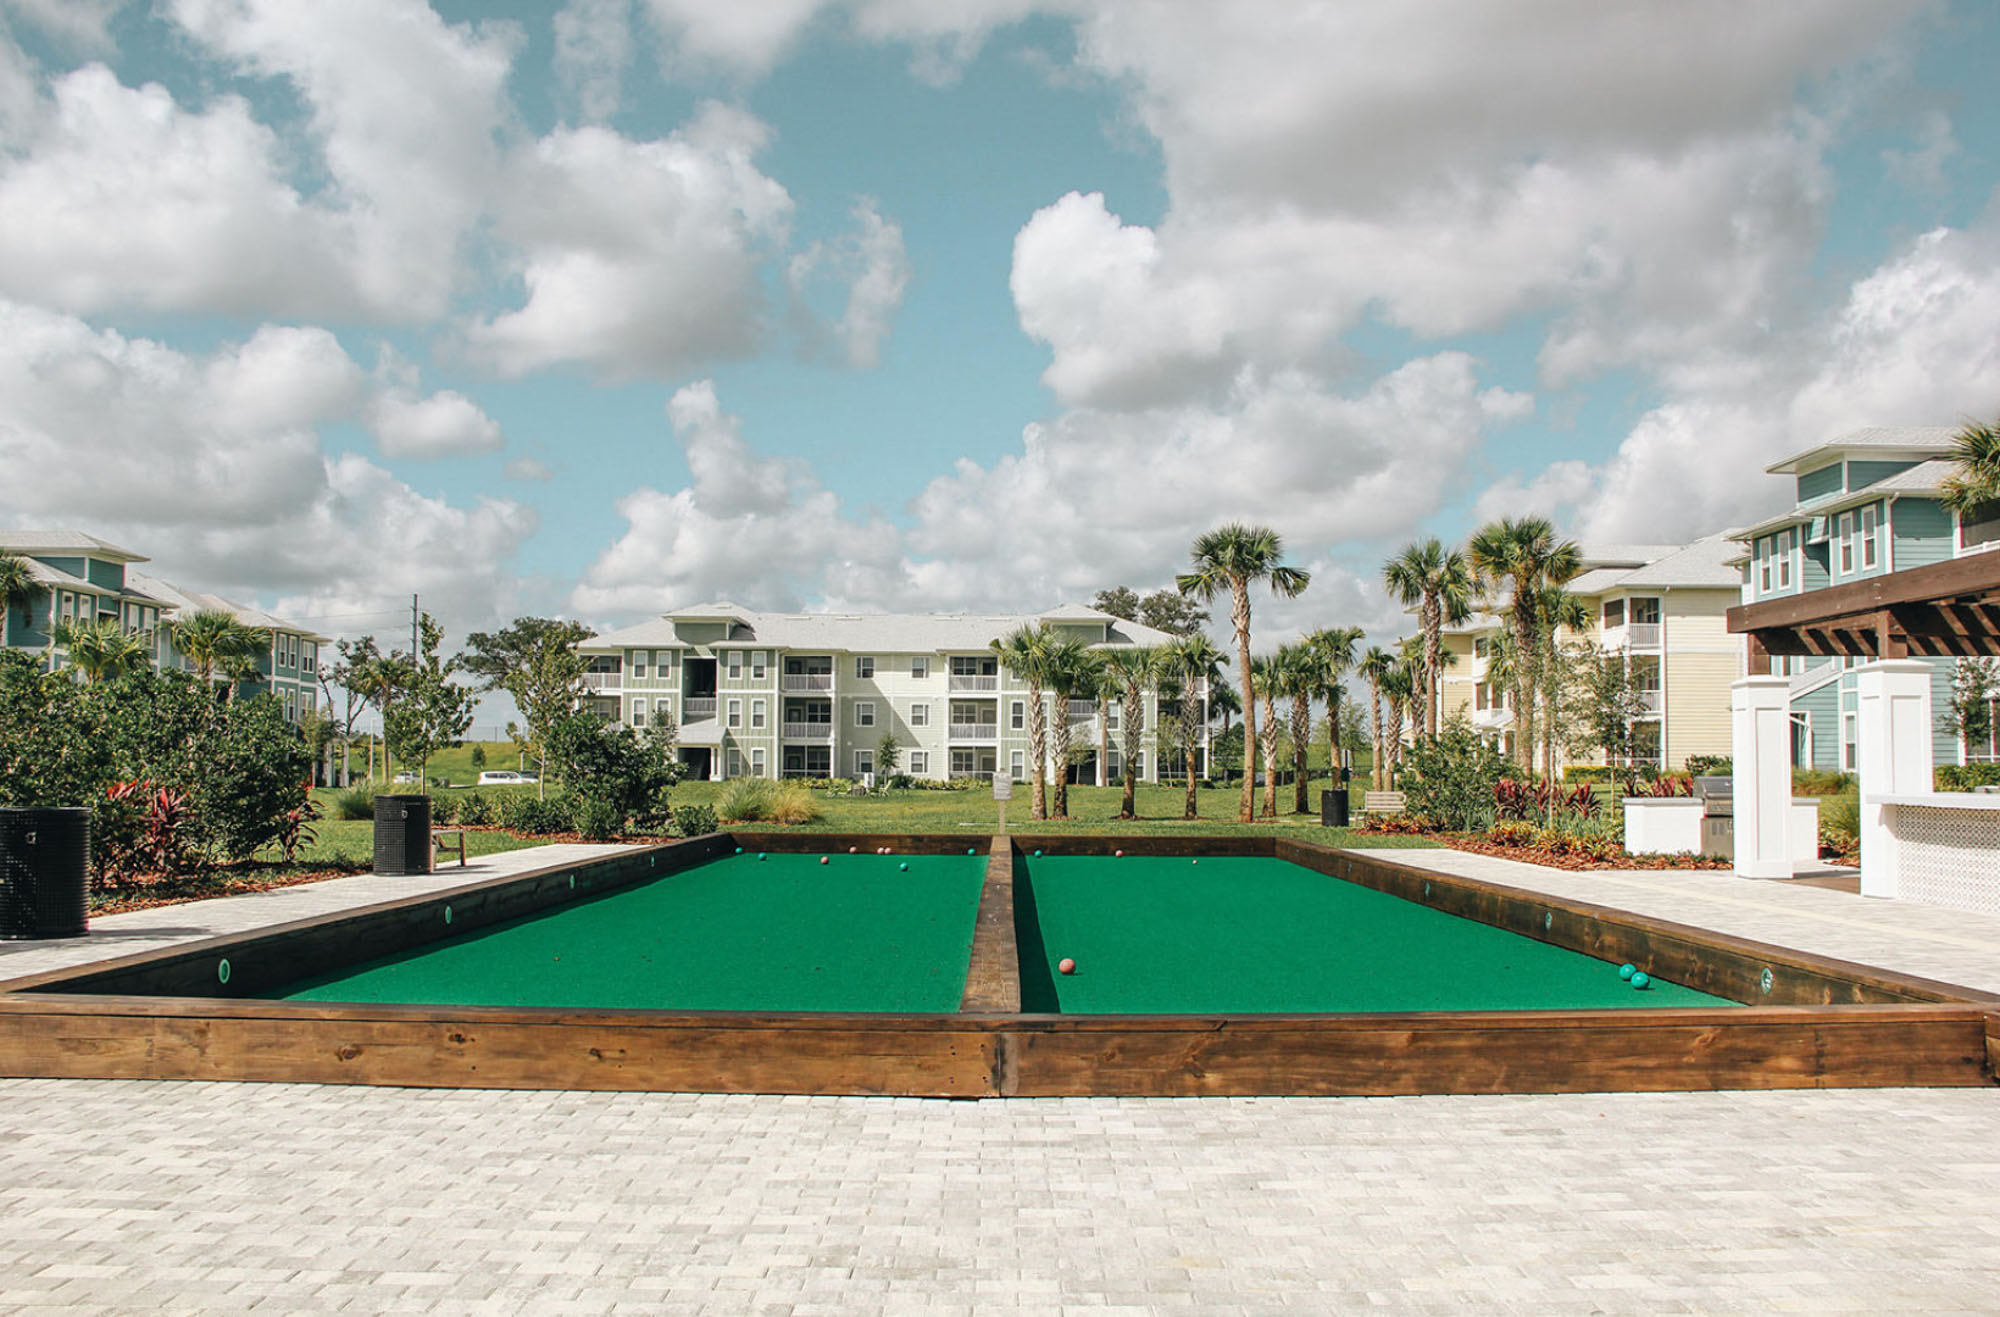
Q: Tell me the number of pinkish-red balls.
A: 6